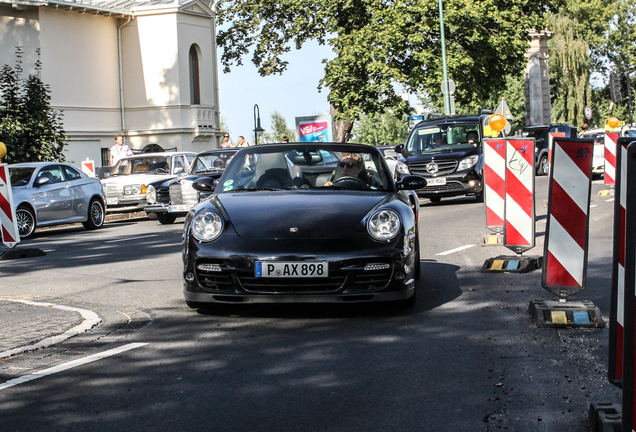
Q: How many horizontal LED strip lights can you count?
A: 2